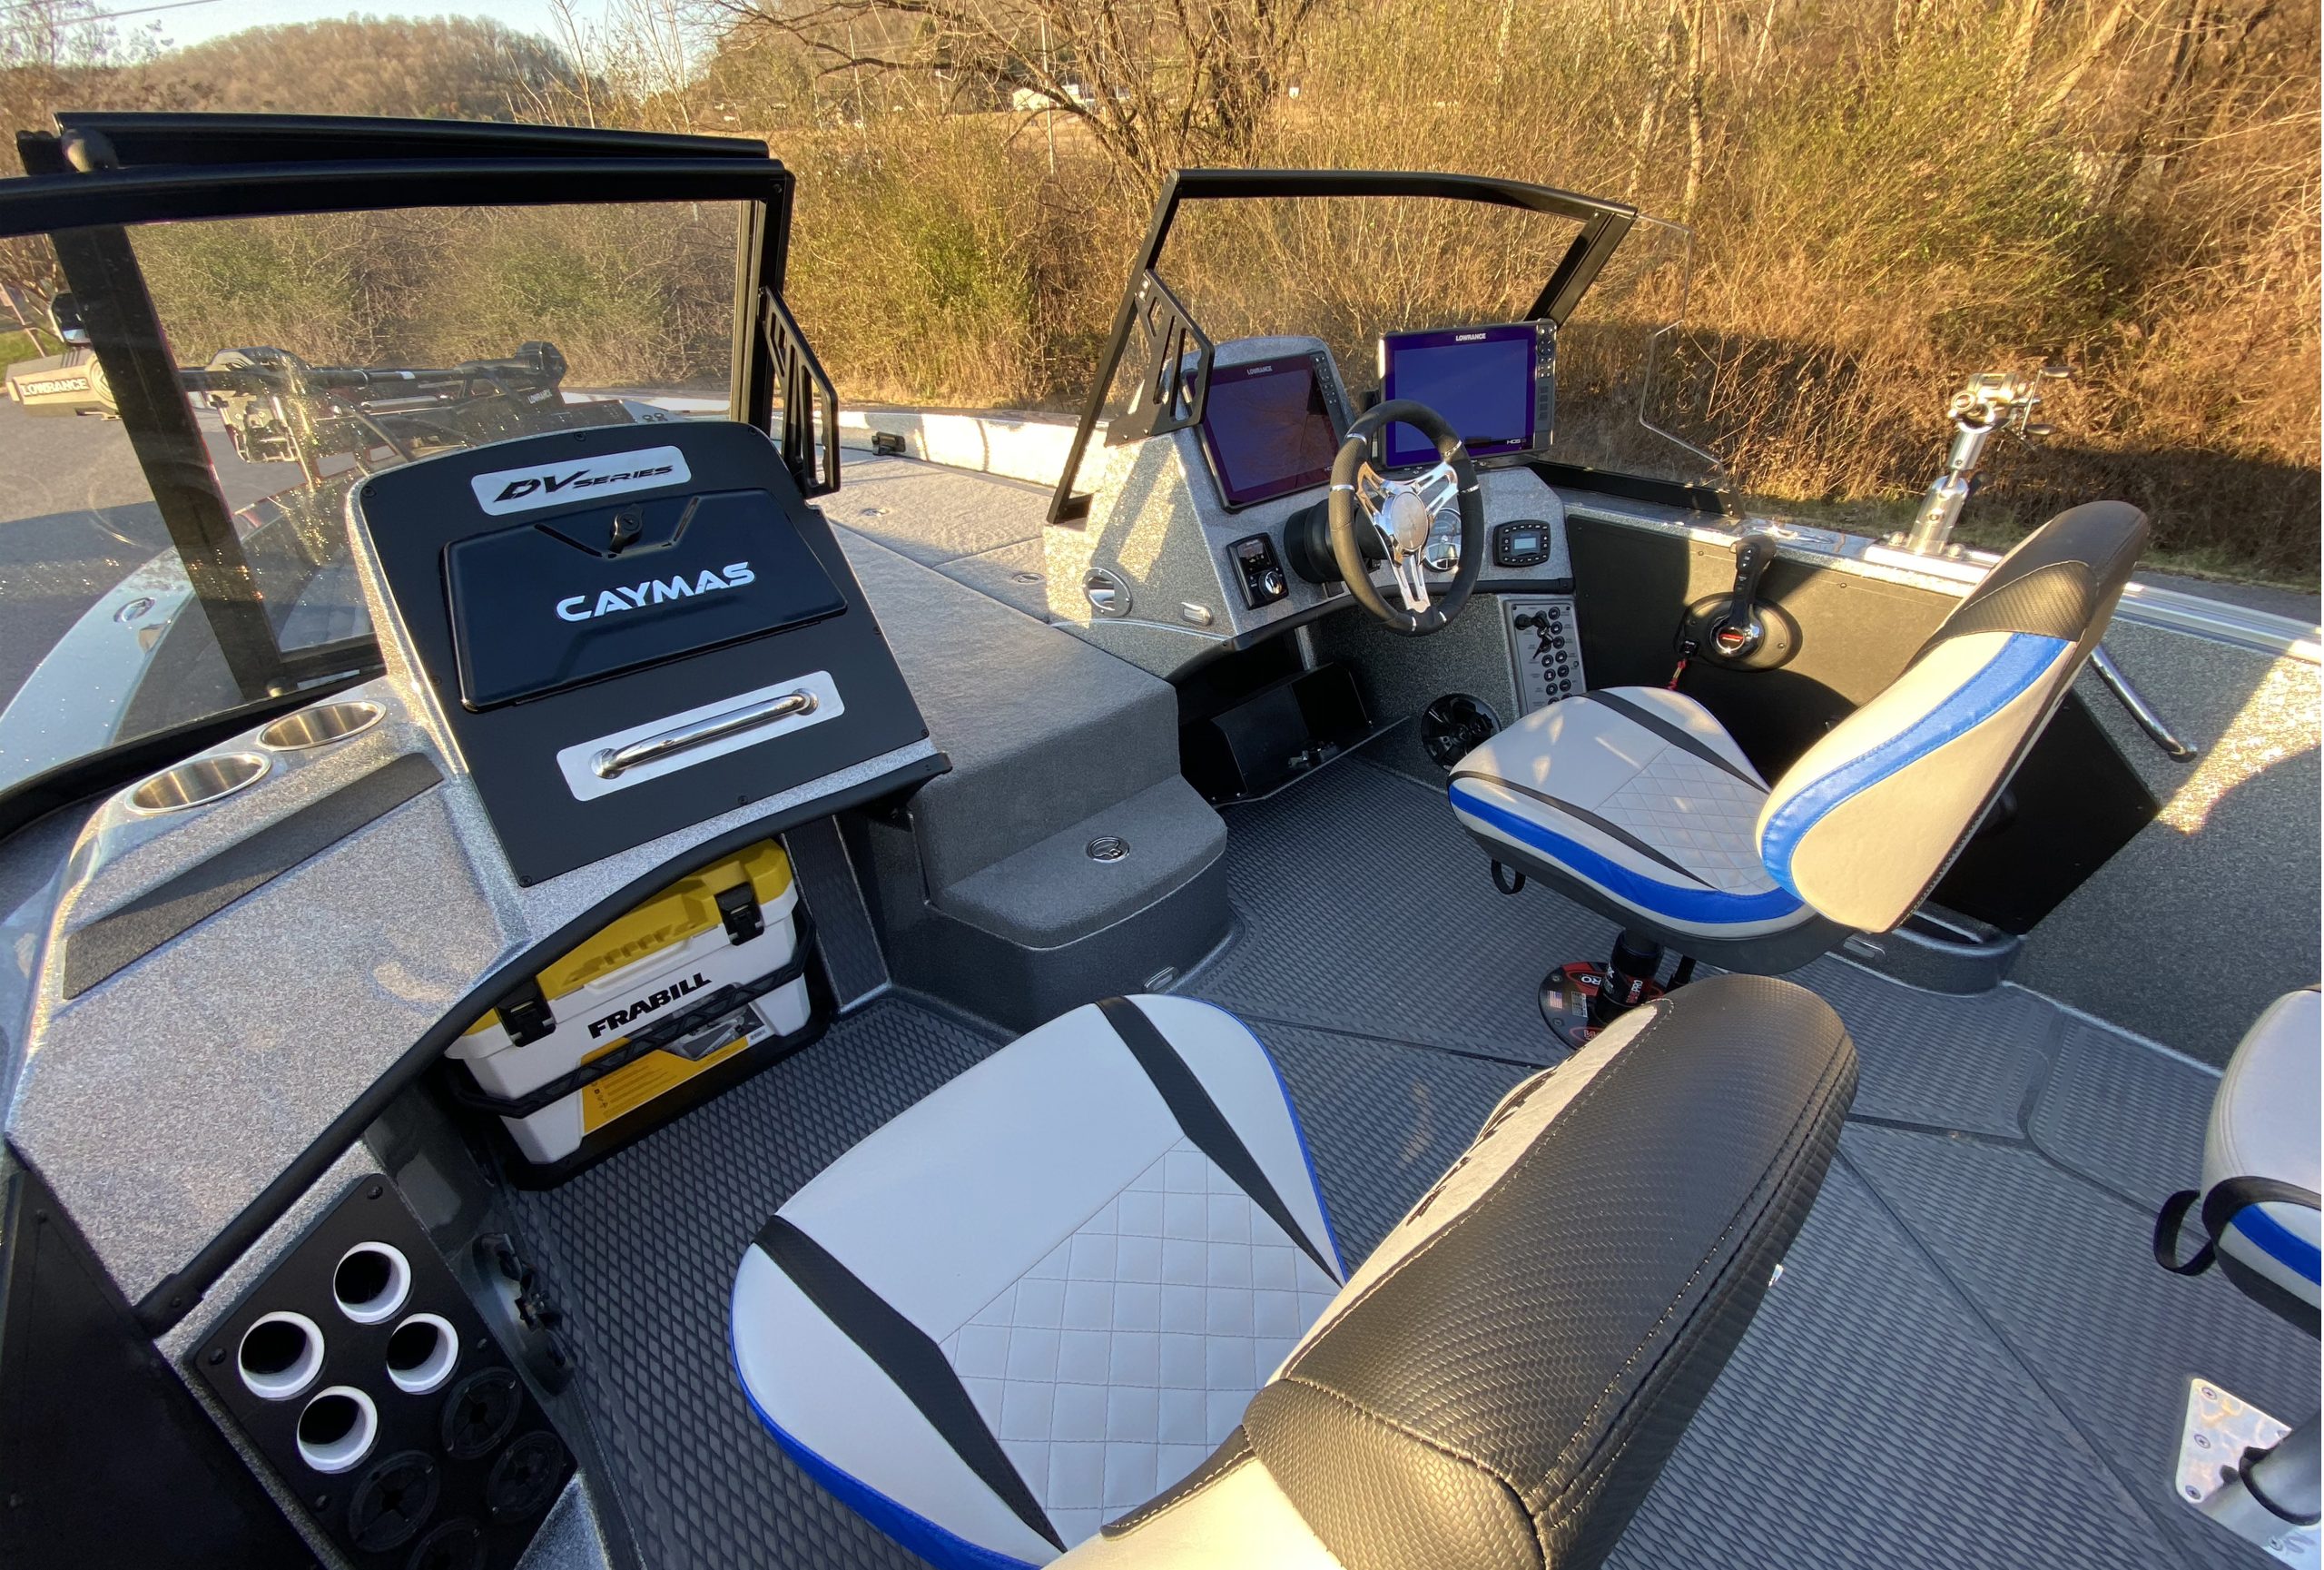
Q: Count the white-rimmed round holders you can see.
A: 4